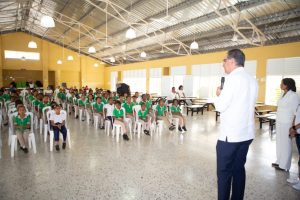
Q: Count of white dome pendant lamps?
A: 10